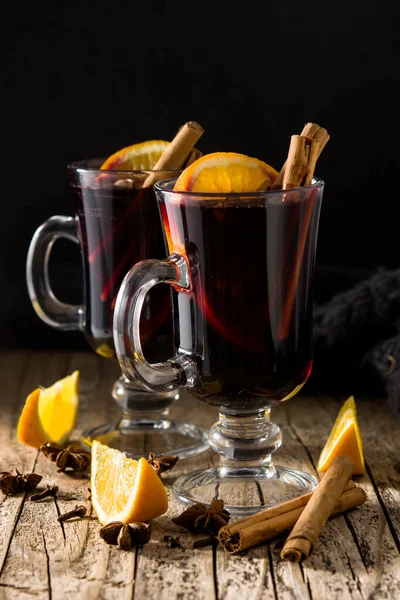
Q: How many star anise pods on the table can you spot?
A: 5